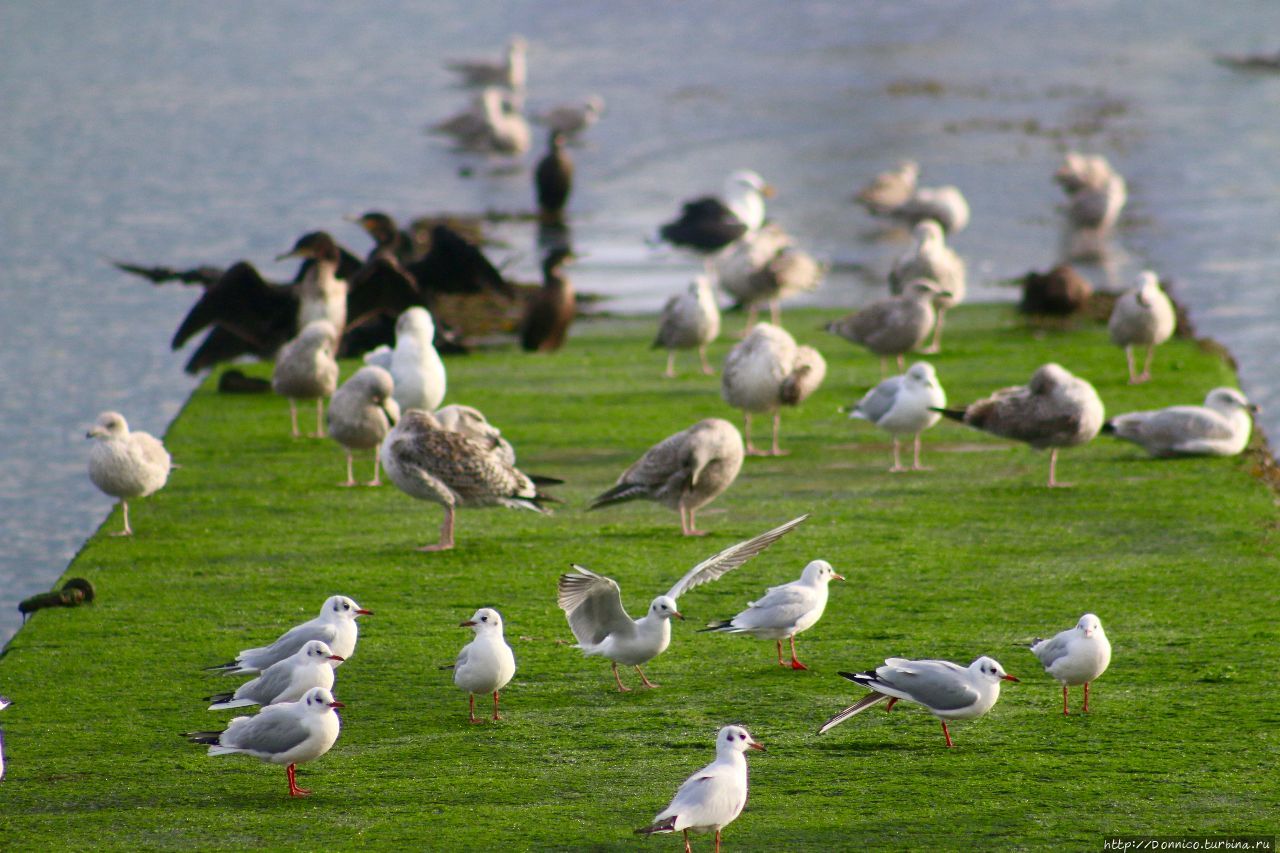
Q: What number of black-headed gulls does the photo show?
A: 9